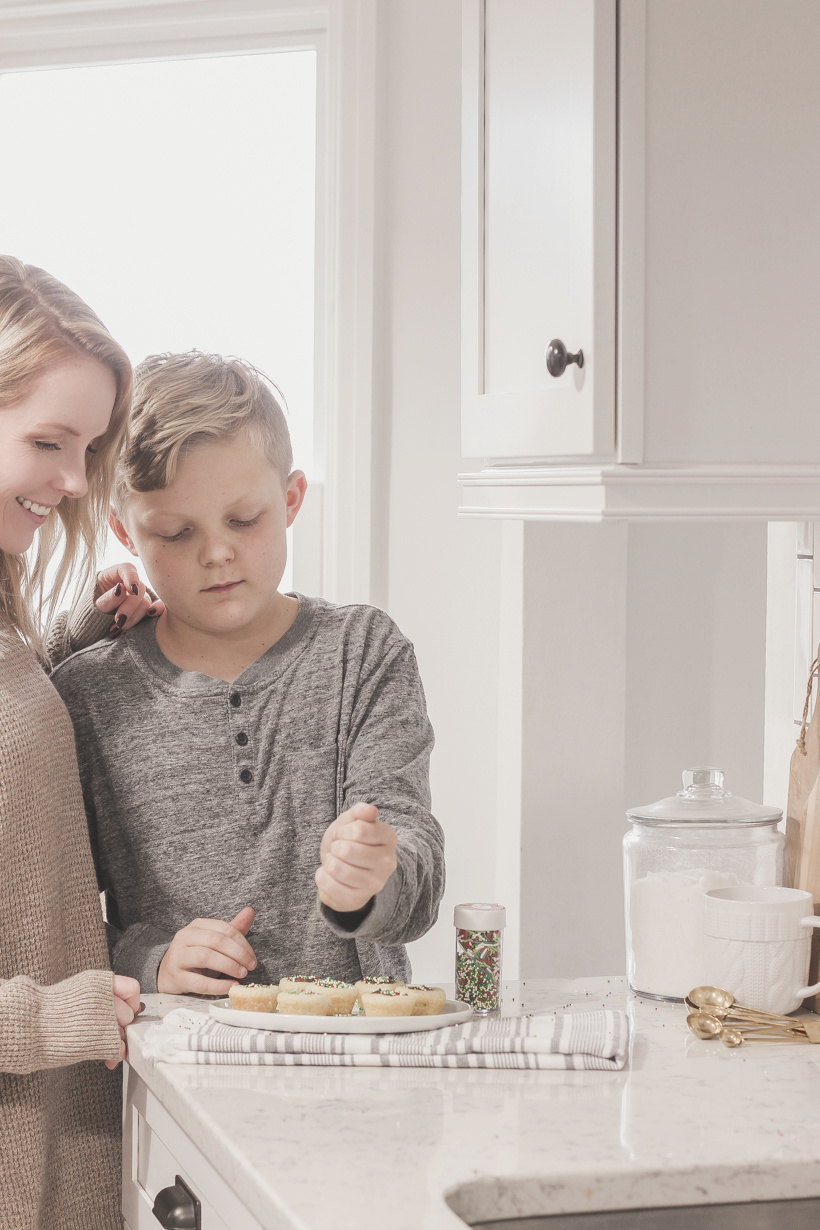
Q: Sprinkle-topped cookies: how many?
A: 7